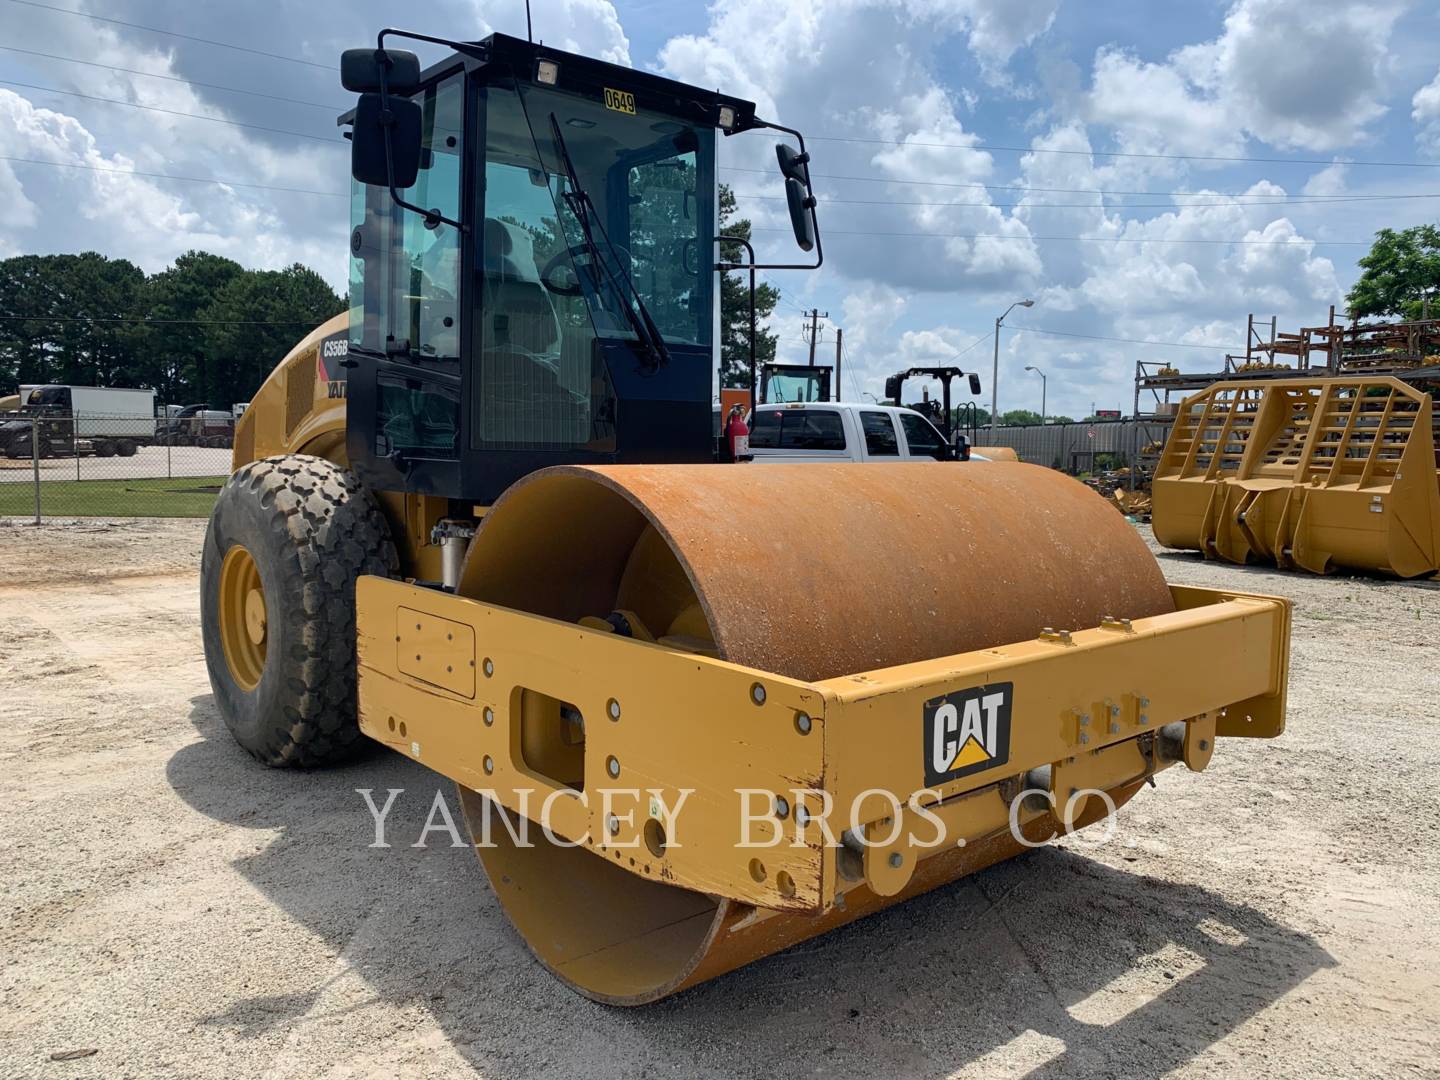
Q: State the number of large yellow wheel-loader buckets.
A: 1